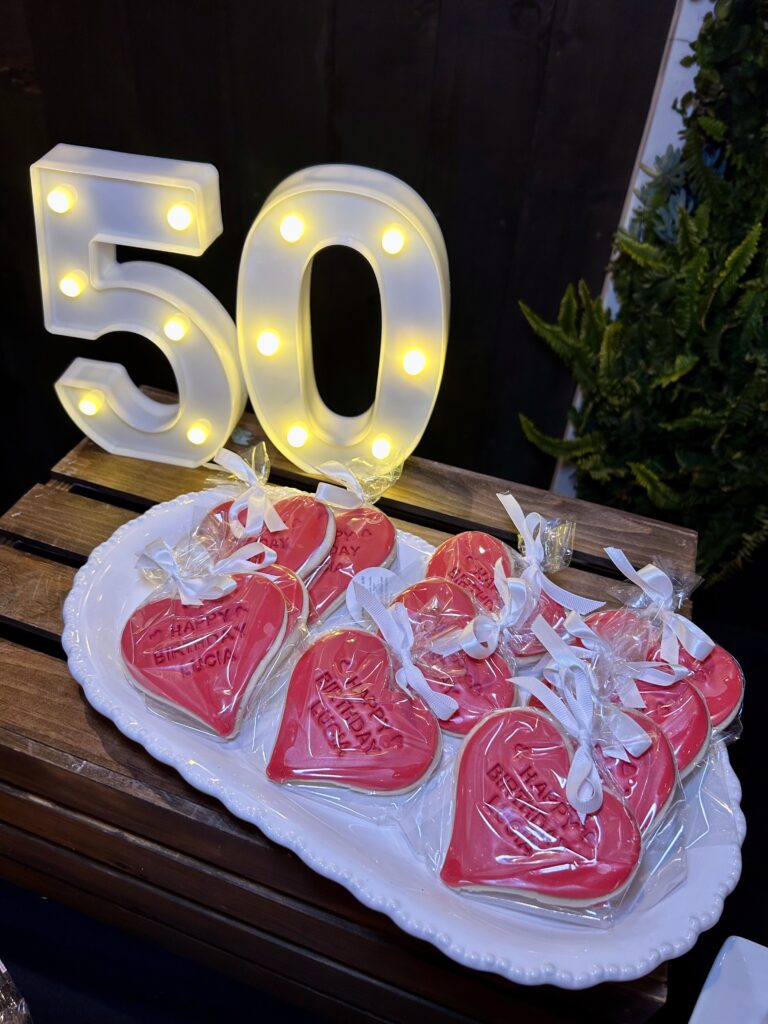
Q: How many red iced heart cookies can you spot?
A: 11